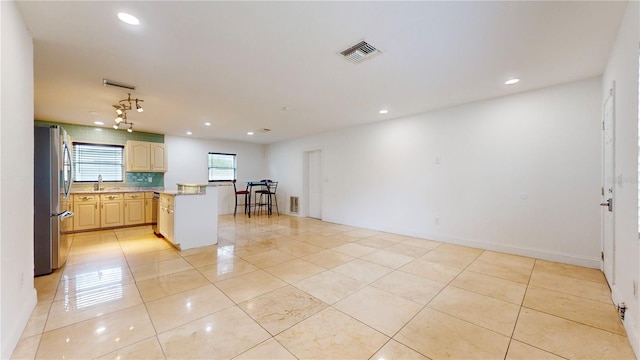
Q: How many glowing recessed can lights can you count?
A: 7